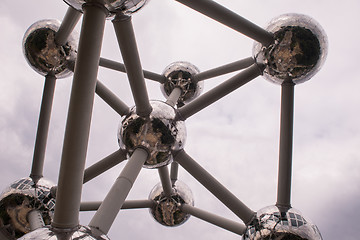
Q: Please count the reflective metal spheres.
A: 9